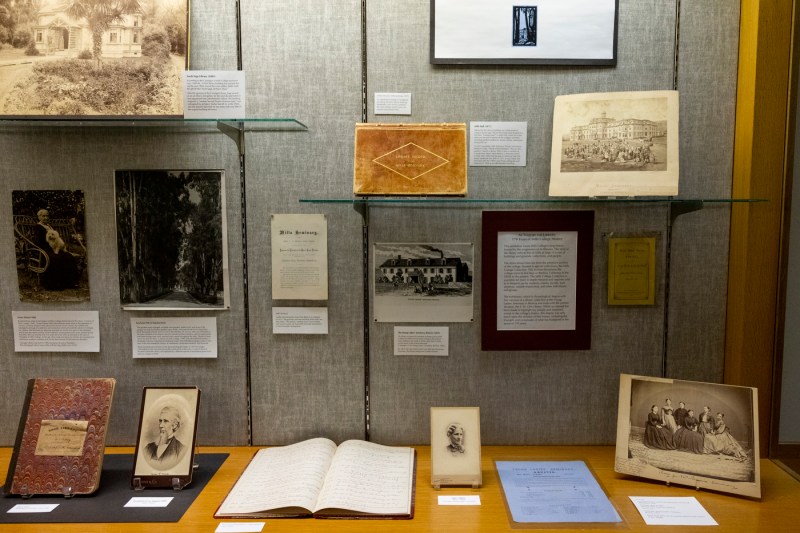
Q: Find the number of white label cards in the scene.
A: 12